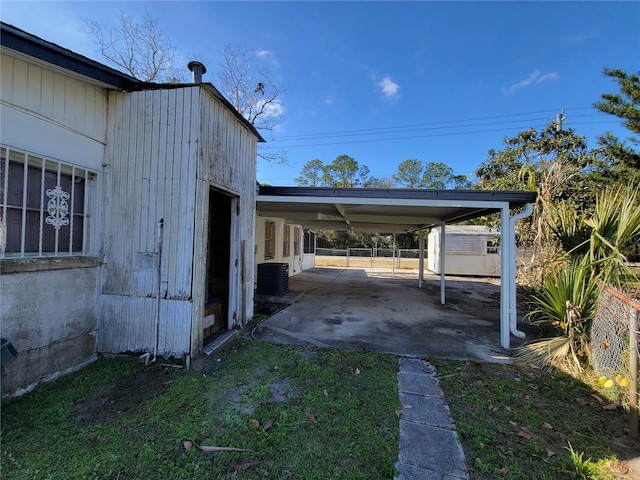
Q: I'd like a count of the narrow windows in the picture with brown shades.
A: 3